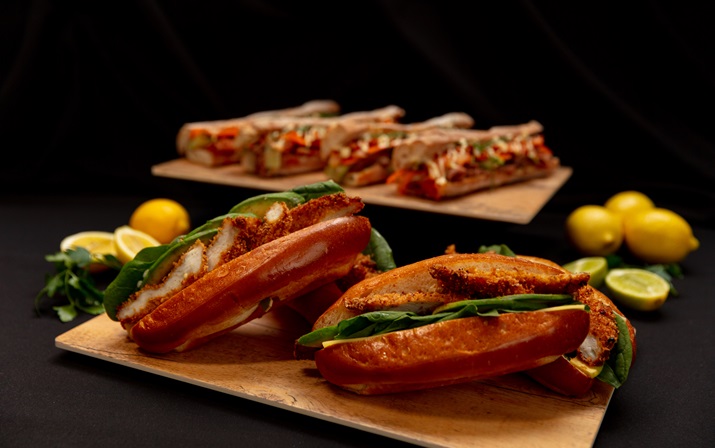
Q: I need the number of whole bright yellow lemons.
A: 4